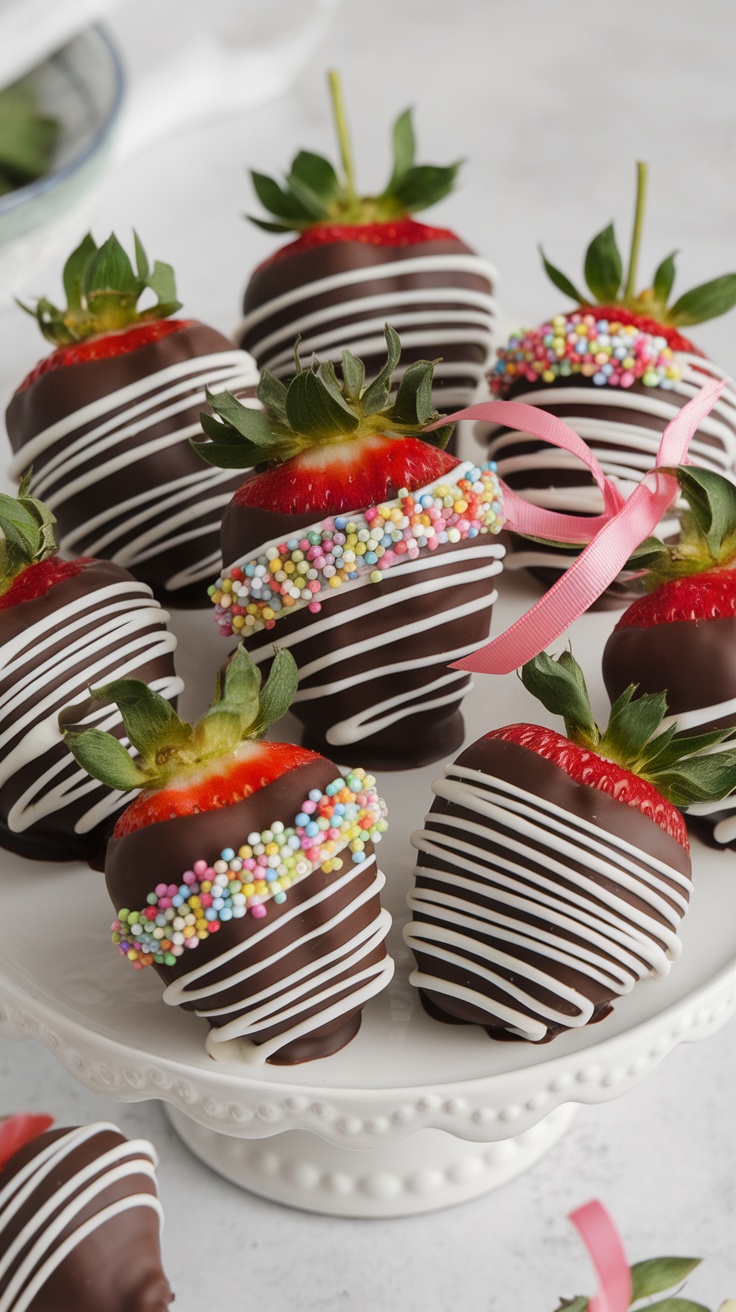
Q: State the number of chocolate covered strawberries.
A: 9